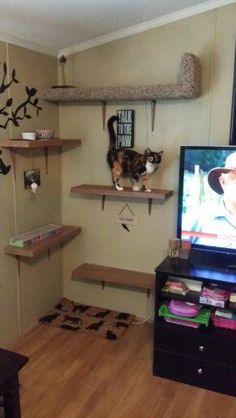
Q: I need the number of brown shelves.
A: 4